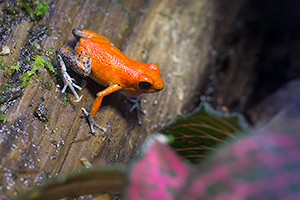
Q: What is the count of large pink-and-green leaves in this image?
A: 2